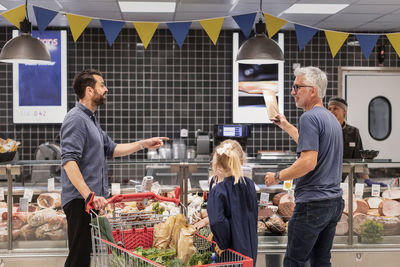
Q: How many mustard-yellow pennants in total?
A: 7